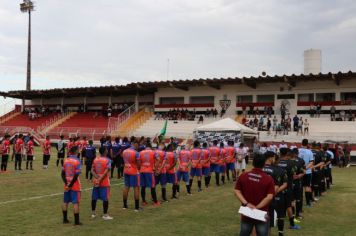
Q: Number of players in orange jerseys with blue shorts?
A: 12